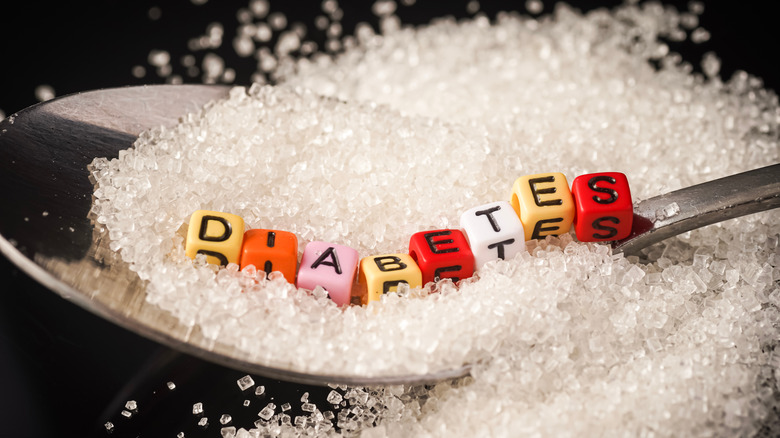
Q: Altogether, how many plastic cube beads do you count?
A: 8